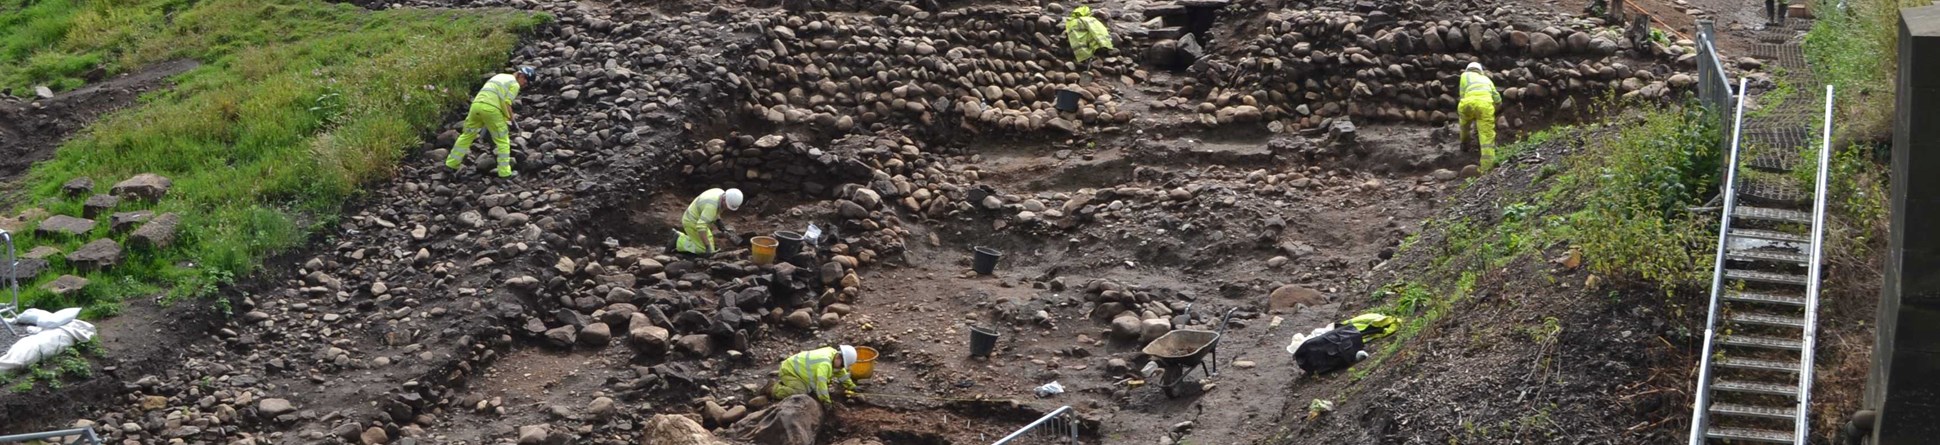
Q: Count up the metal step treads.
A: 11